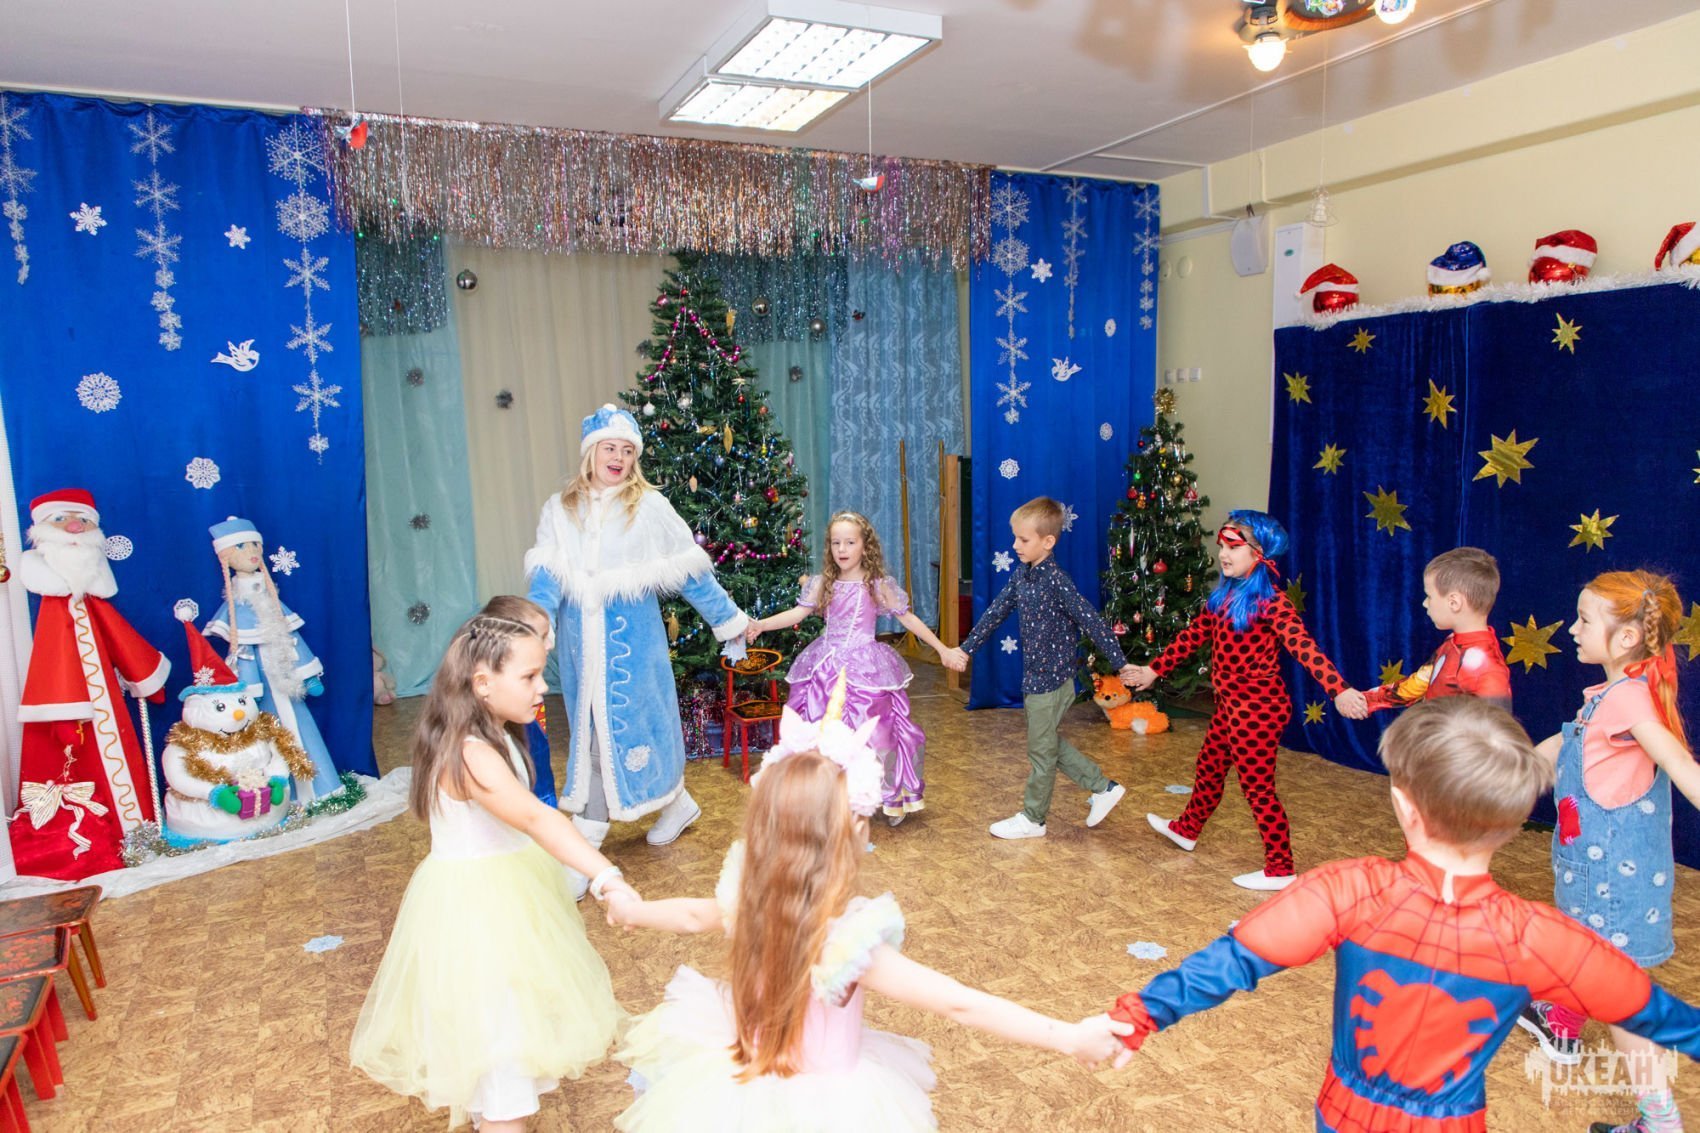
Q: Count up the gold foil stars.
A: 14